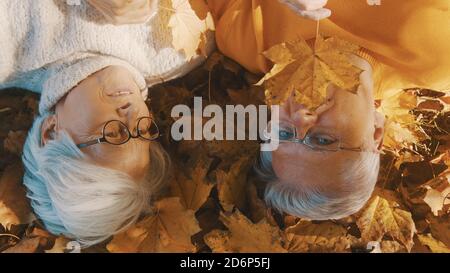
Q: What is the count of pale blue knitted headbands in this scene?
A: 0